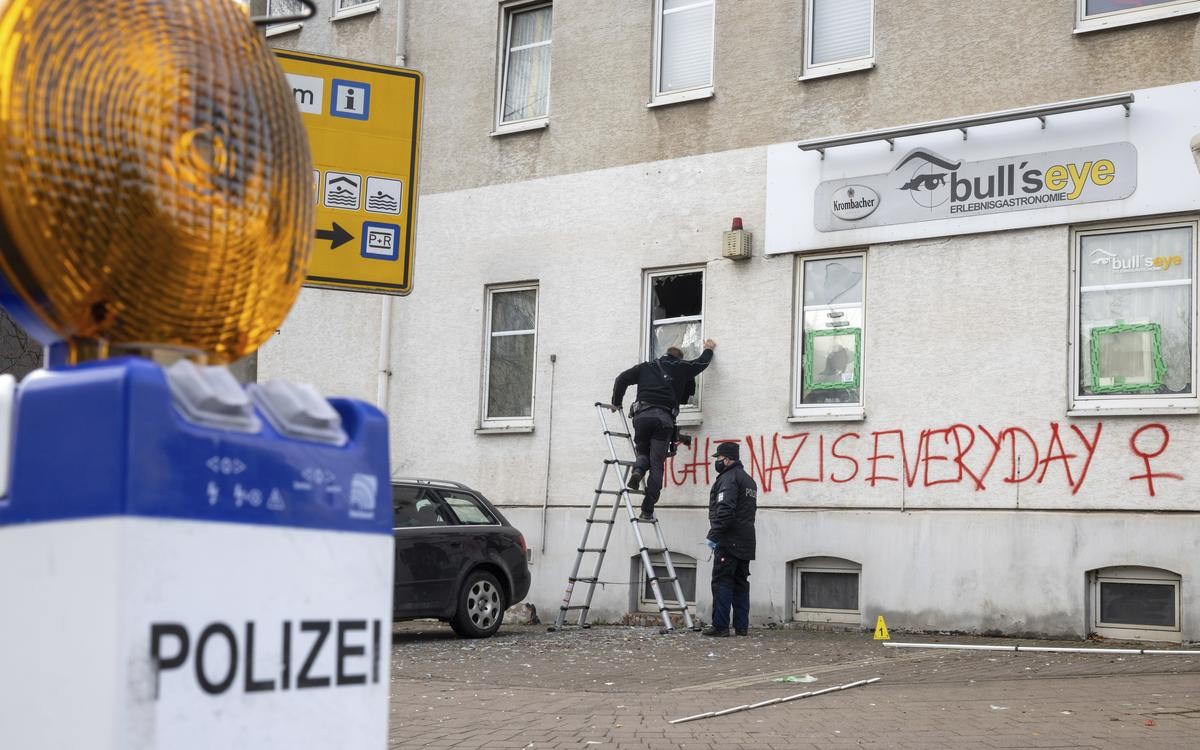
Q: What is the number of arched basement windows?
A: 3